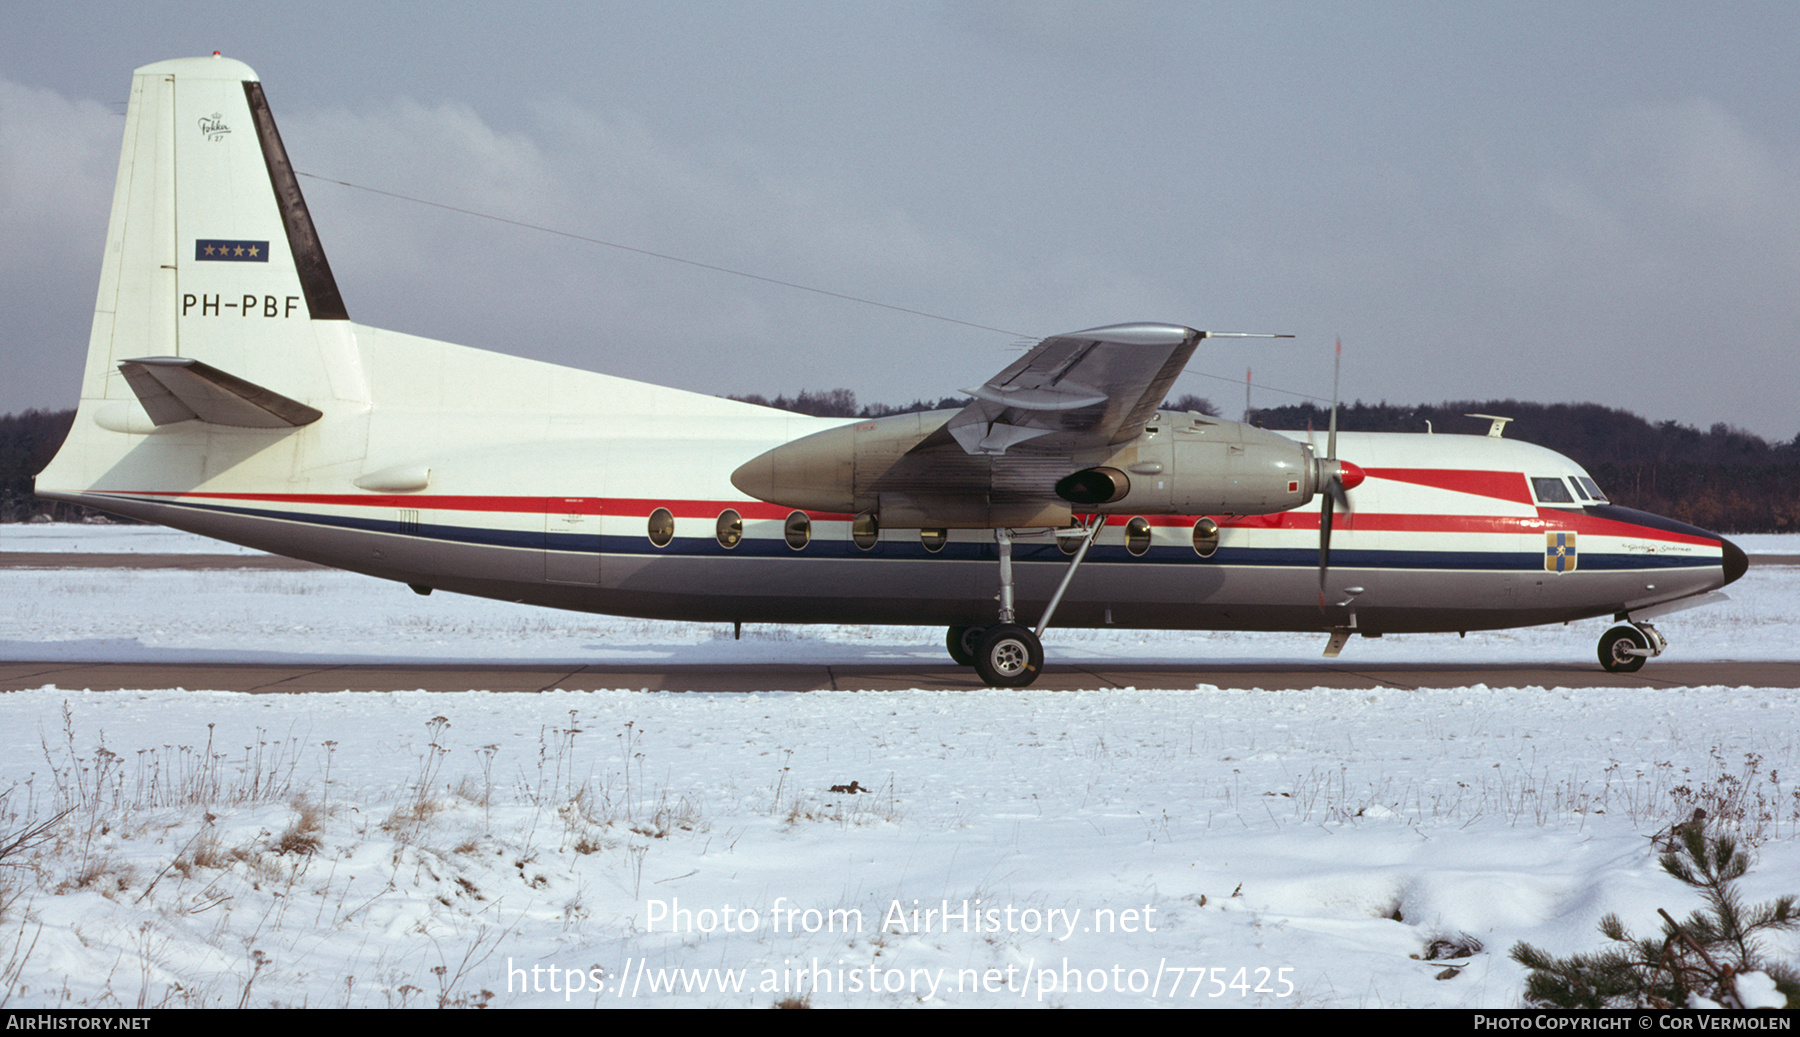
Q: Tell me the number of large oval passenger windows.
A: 8